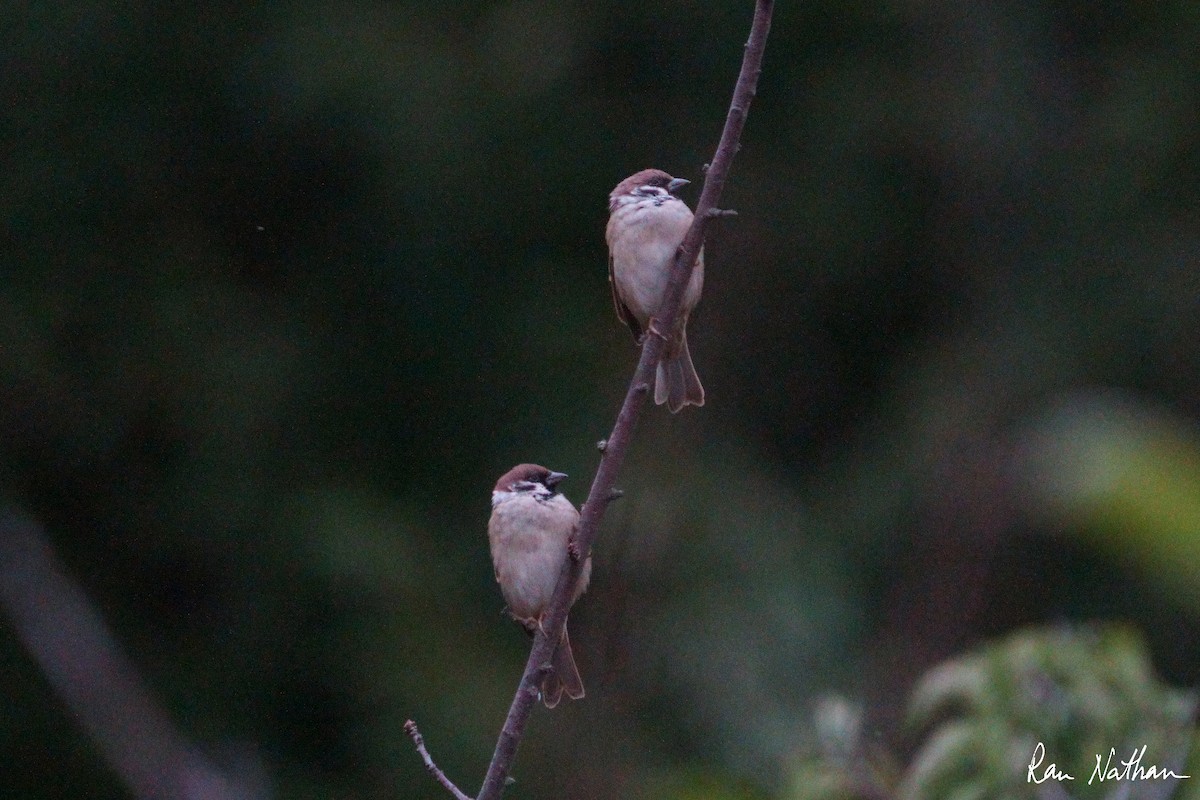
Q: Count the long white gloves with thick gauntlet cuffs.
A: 0